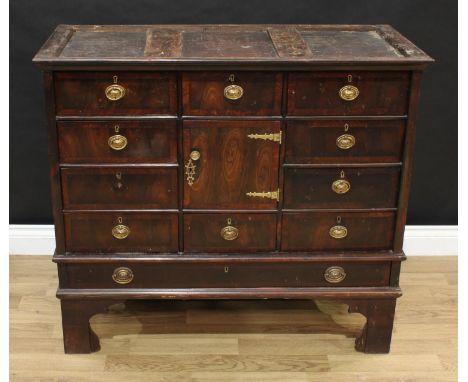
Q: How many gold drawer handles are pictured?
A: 11